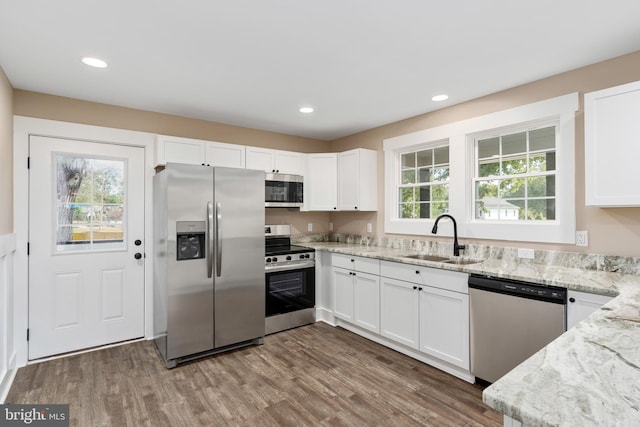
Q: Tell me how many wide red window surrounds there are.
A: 0